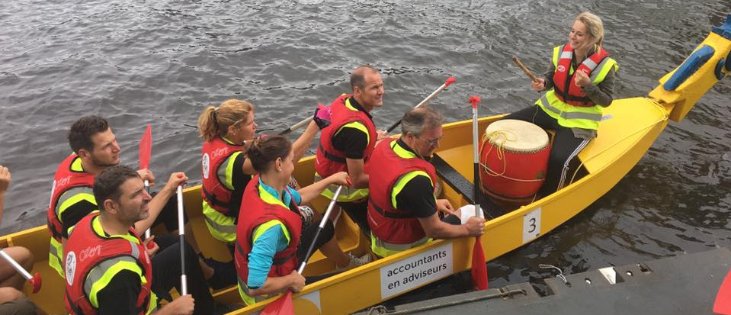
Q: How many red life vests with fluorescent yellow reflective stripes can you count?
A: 7